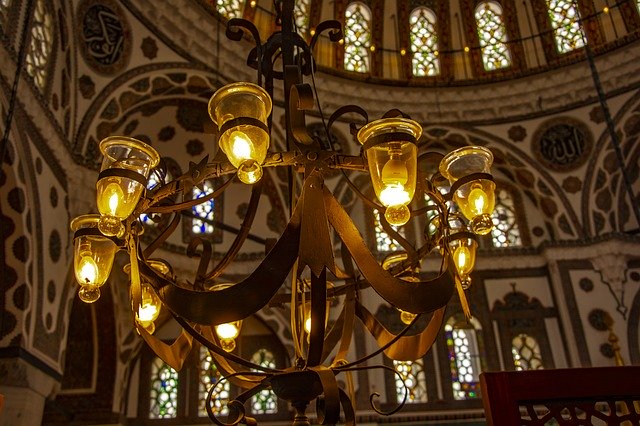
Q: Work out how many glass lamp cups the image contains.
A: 10